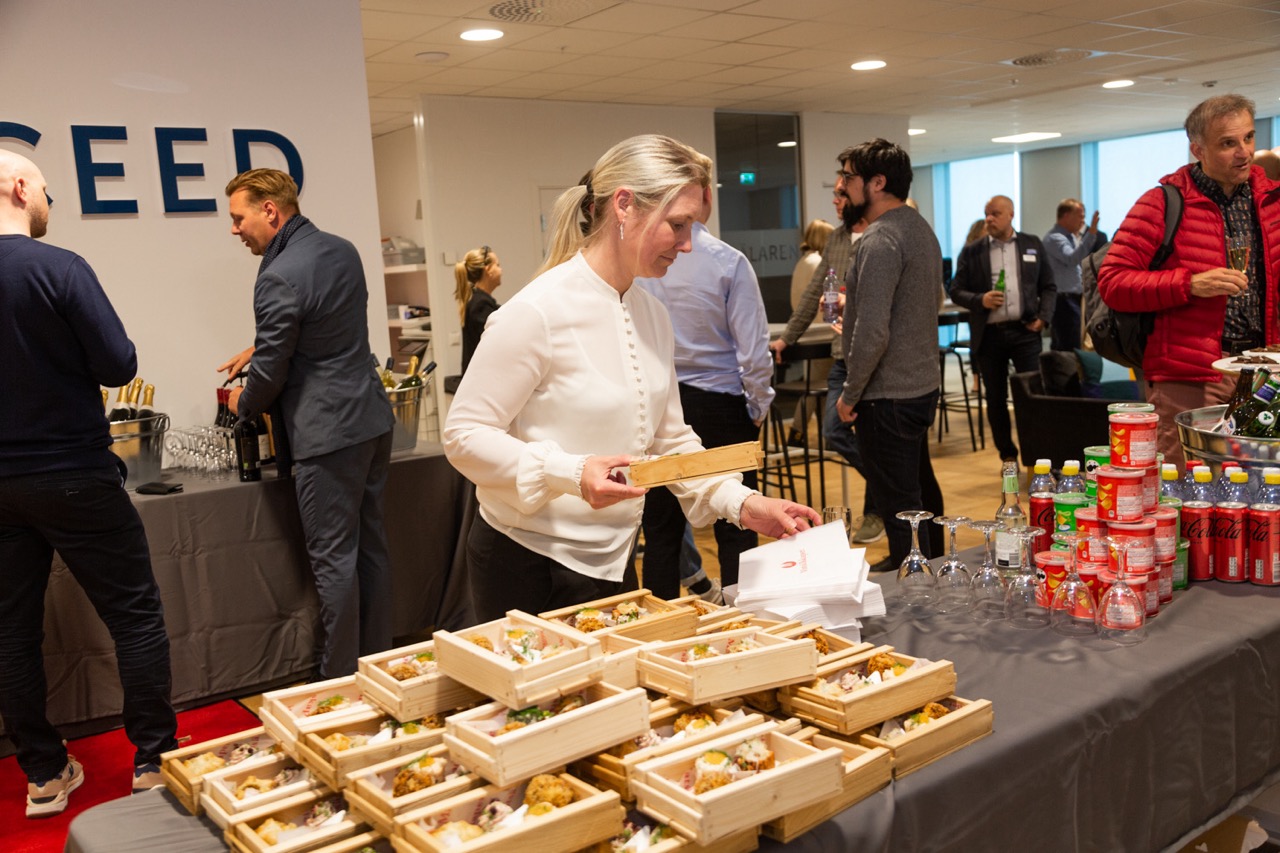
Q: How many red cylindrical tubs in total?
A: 11